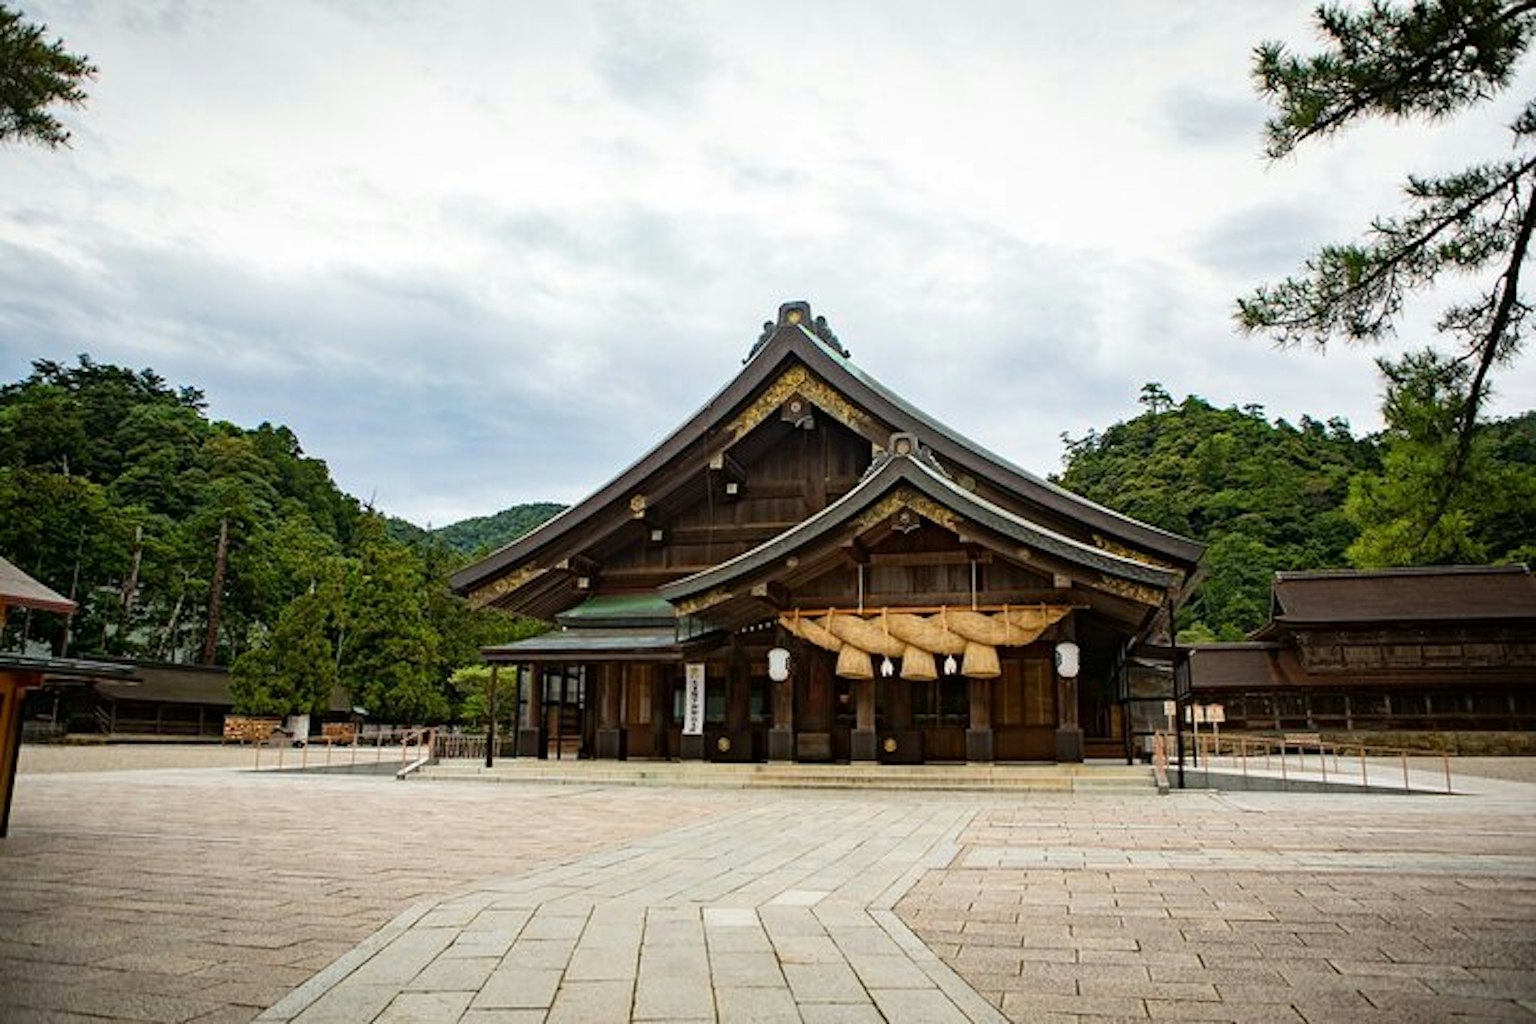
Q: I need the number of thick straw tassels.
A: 3